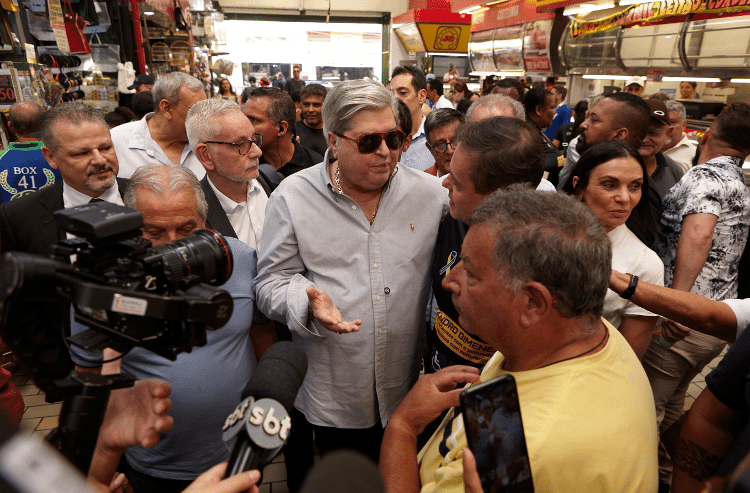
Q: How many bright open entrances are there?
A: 1